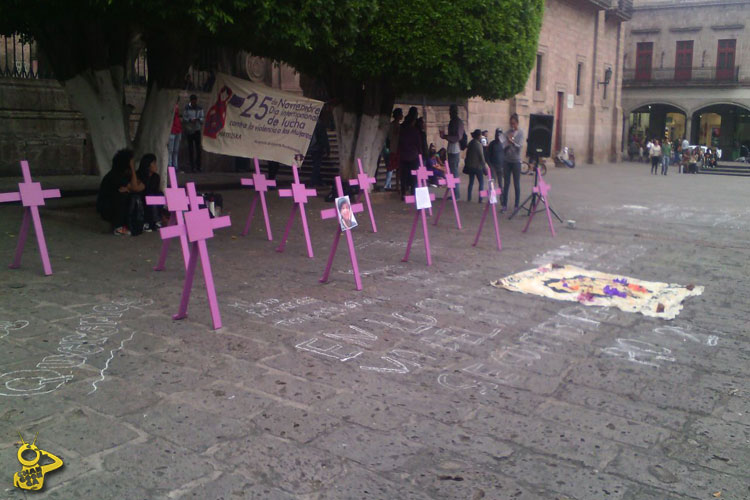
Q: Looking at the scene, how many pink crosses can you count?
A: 12